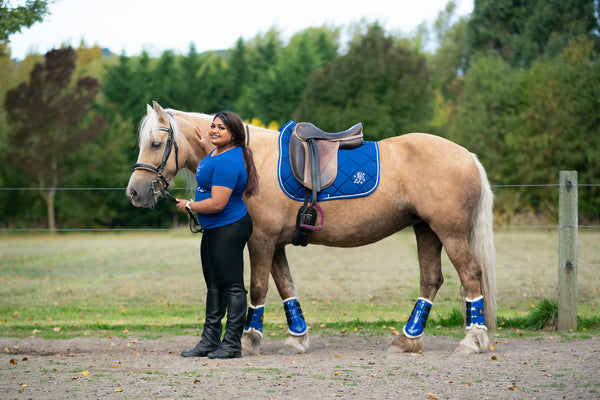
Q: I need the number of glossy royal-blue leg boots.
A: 4